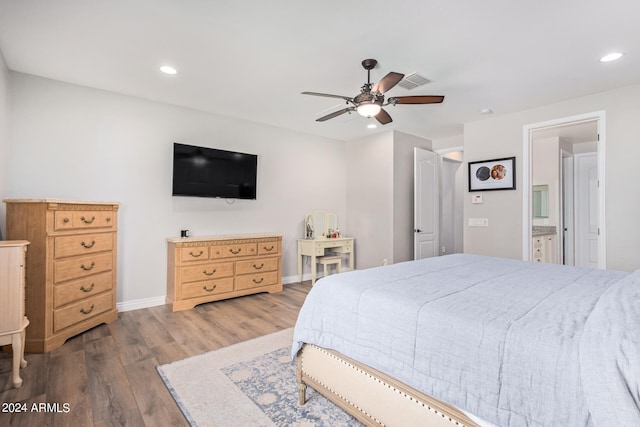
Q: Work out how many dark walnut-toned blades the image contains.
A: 5